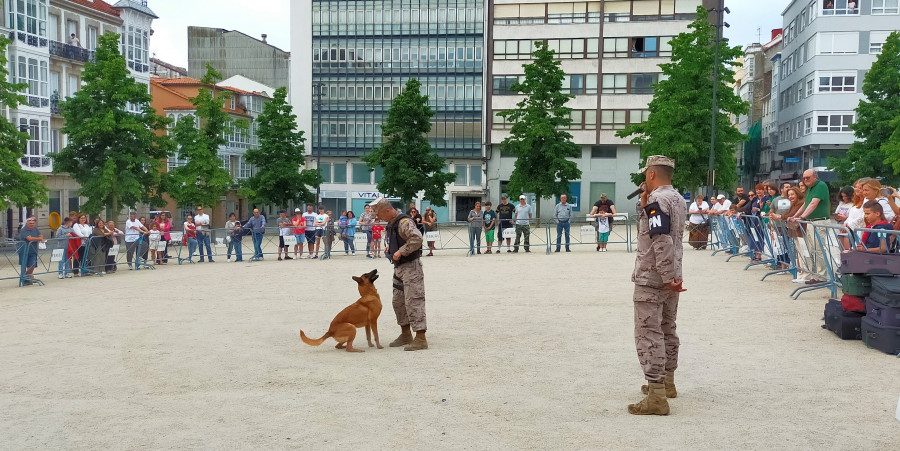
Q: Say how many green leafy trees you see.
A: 8